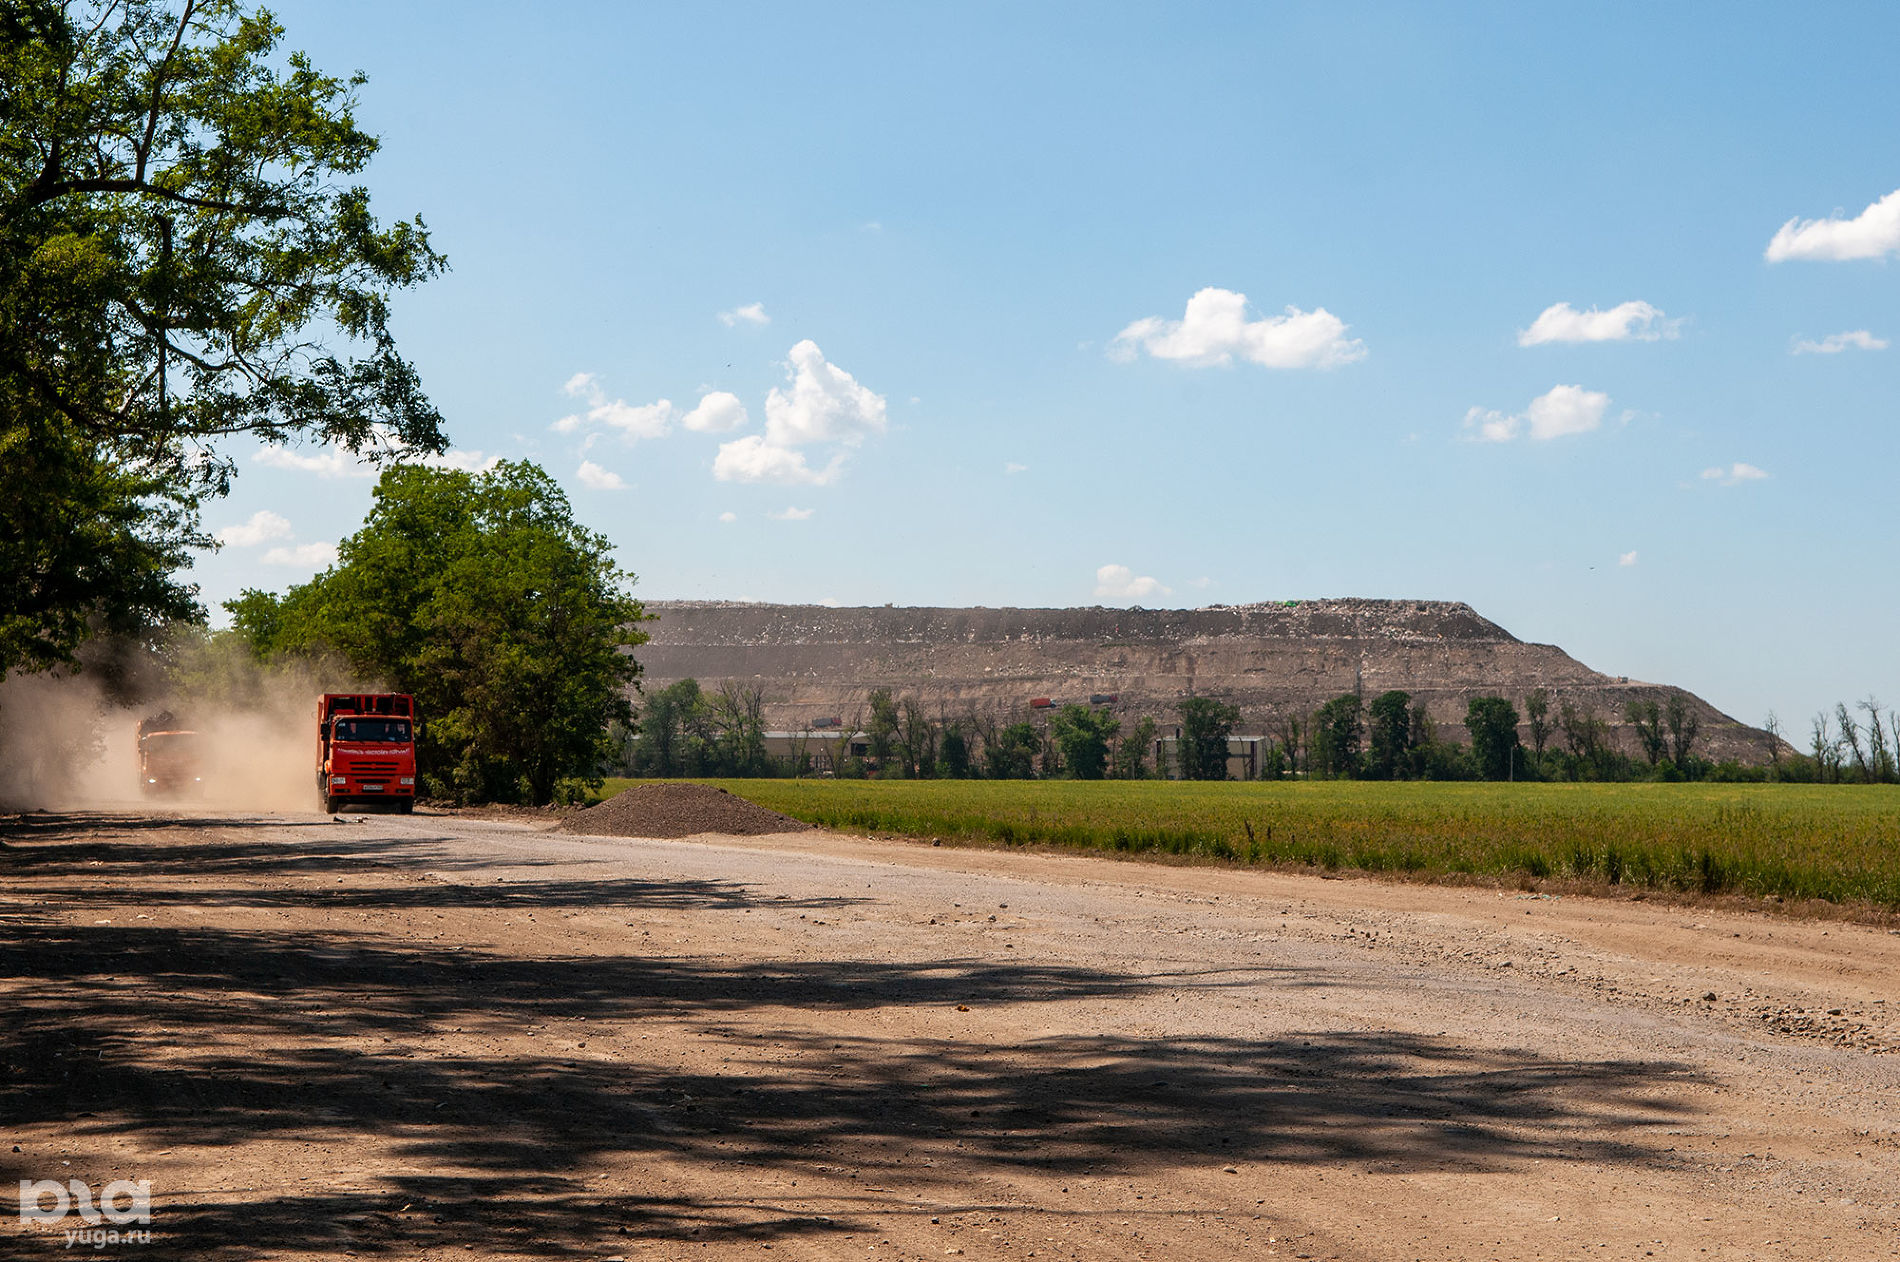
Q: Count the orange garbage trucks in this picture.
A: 2